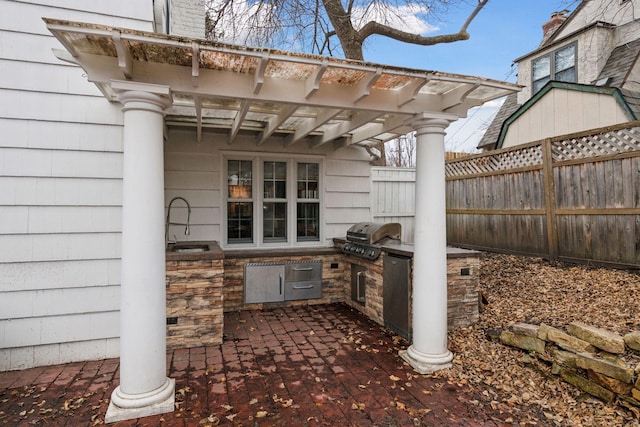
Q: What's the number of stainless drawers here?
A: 2